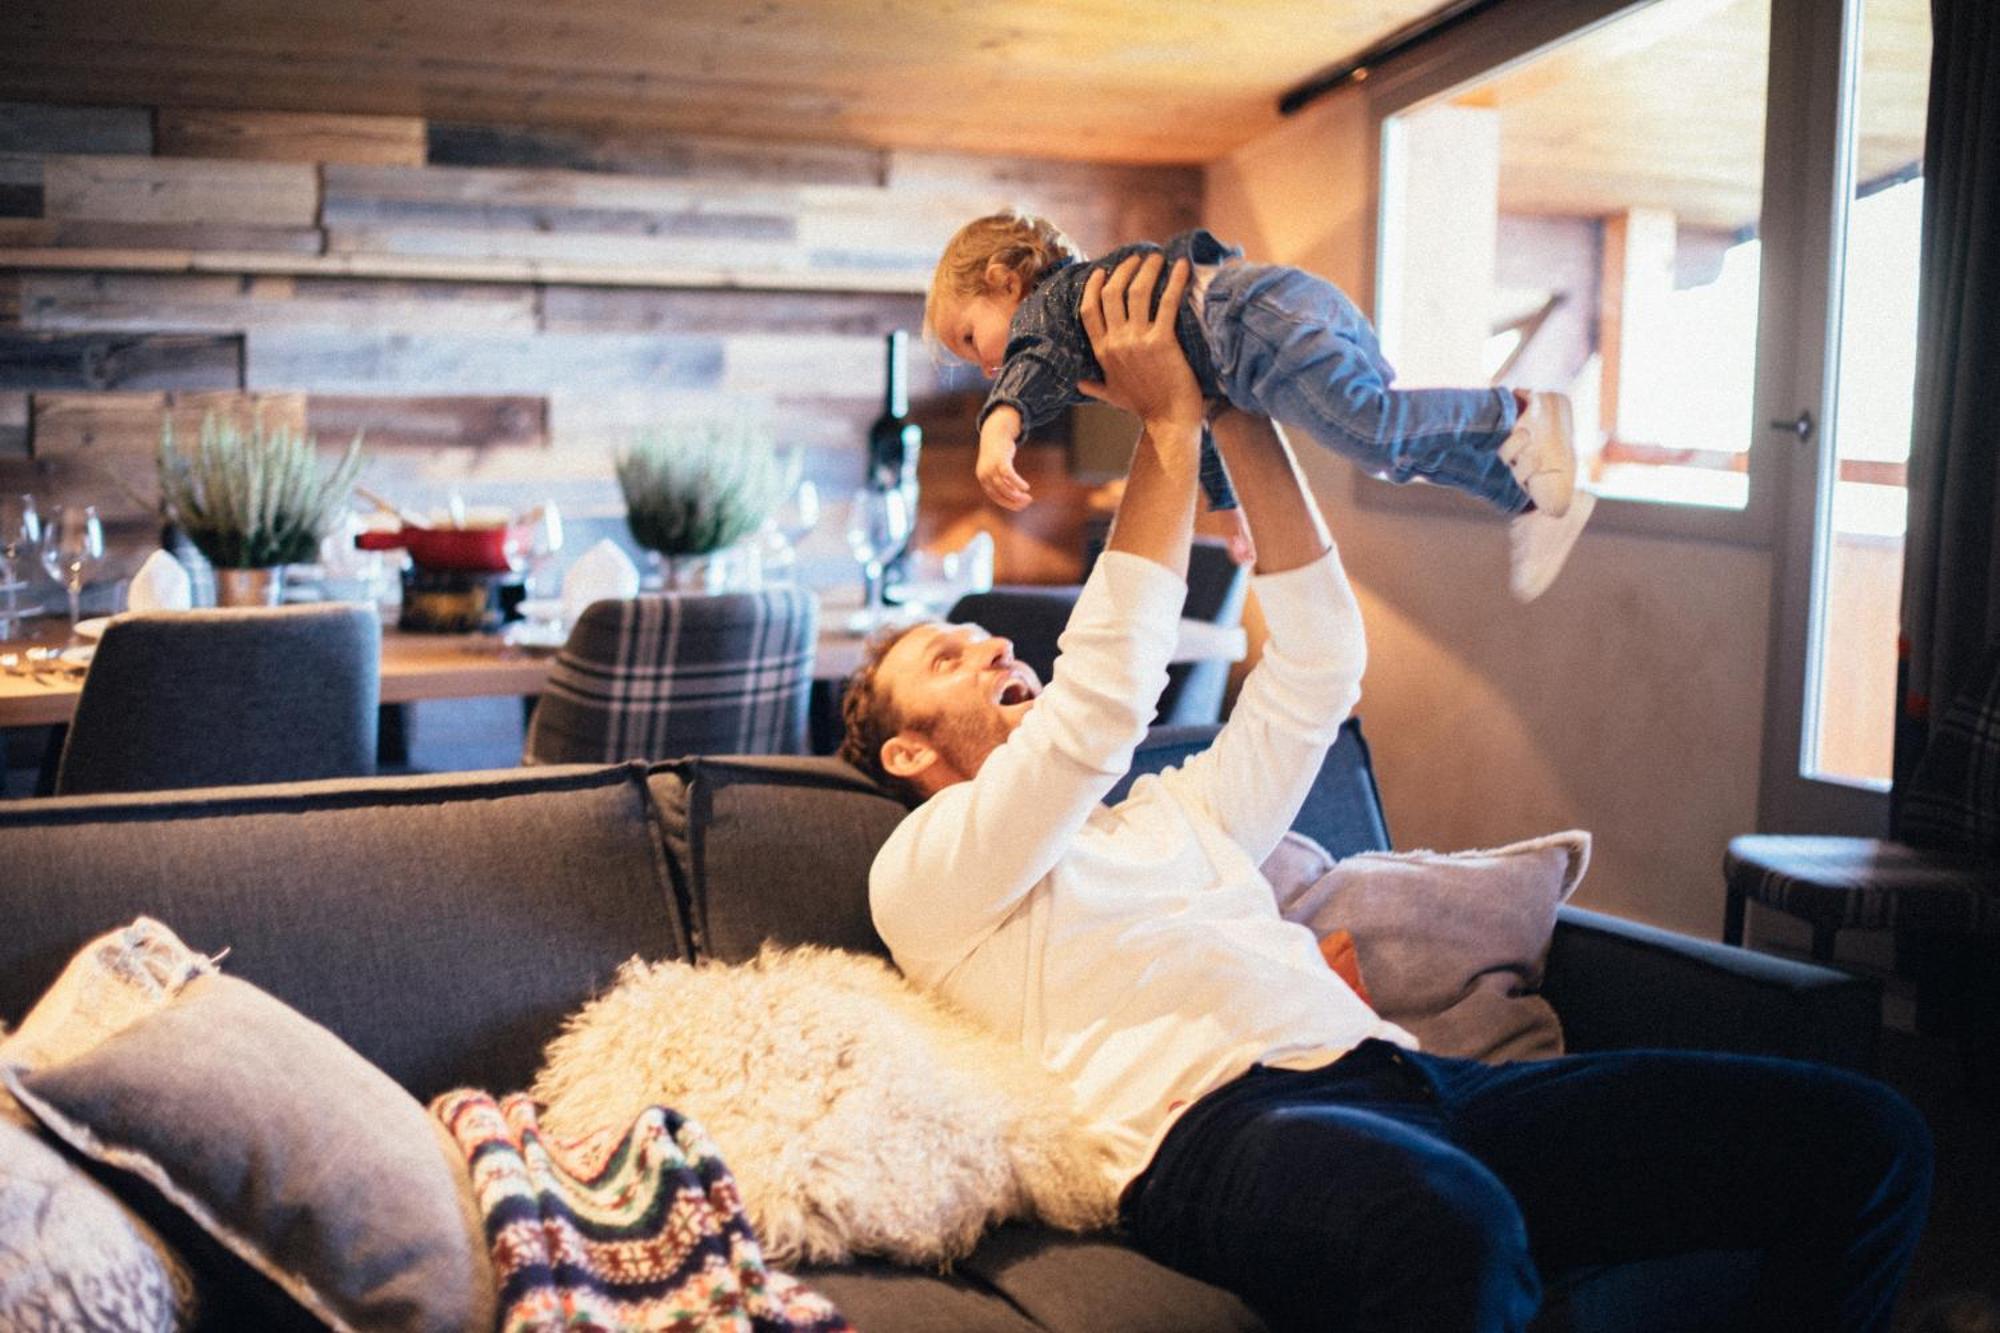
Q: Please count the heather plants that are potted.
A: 2